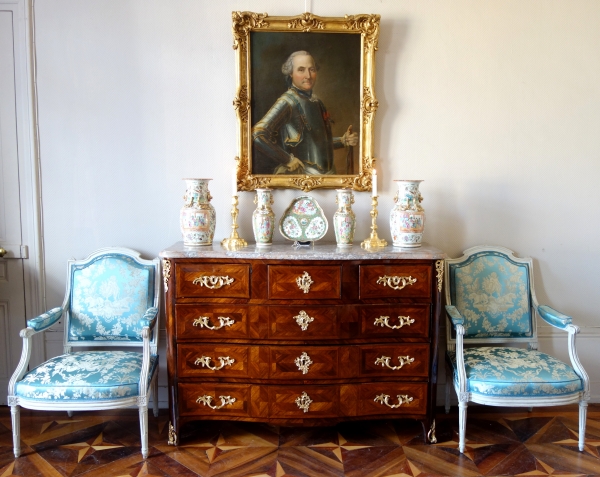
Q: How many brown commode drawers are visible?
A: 6